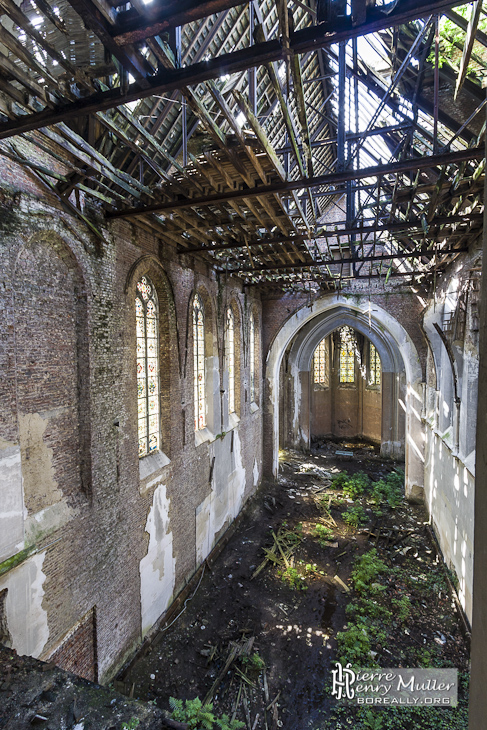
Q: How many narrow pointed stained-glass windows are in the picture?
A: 7